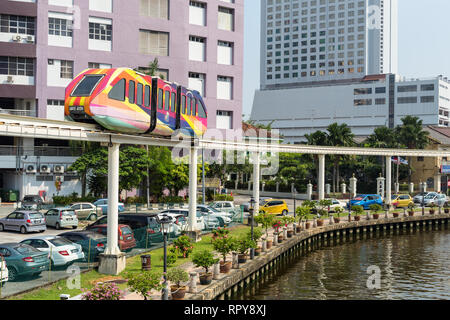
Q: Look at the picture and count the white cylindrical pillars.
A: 5